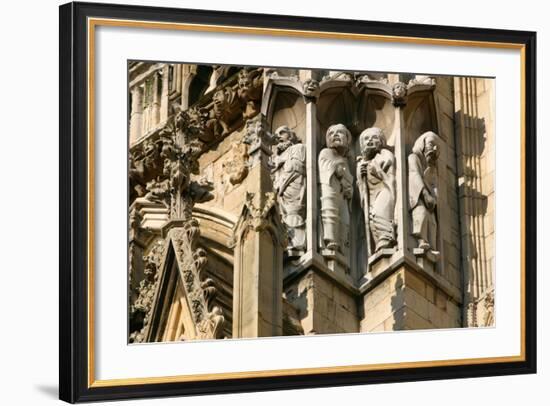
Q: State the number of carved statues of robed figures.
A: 4